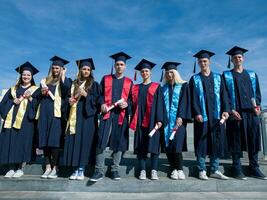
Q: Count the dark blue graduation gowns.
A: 8